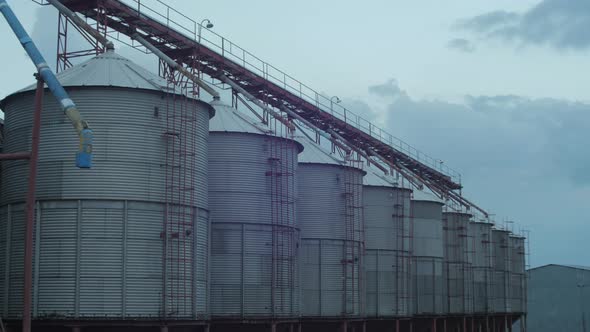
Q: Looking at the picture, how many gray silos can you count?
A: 9